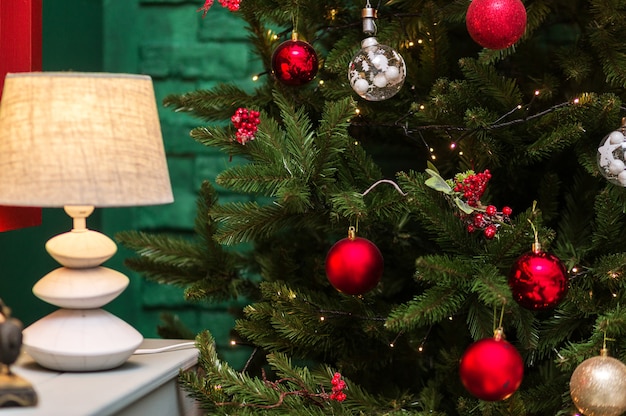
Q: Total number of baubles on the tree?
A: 8